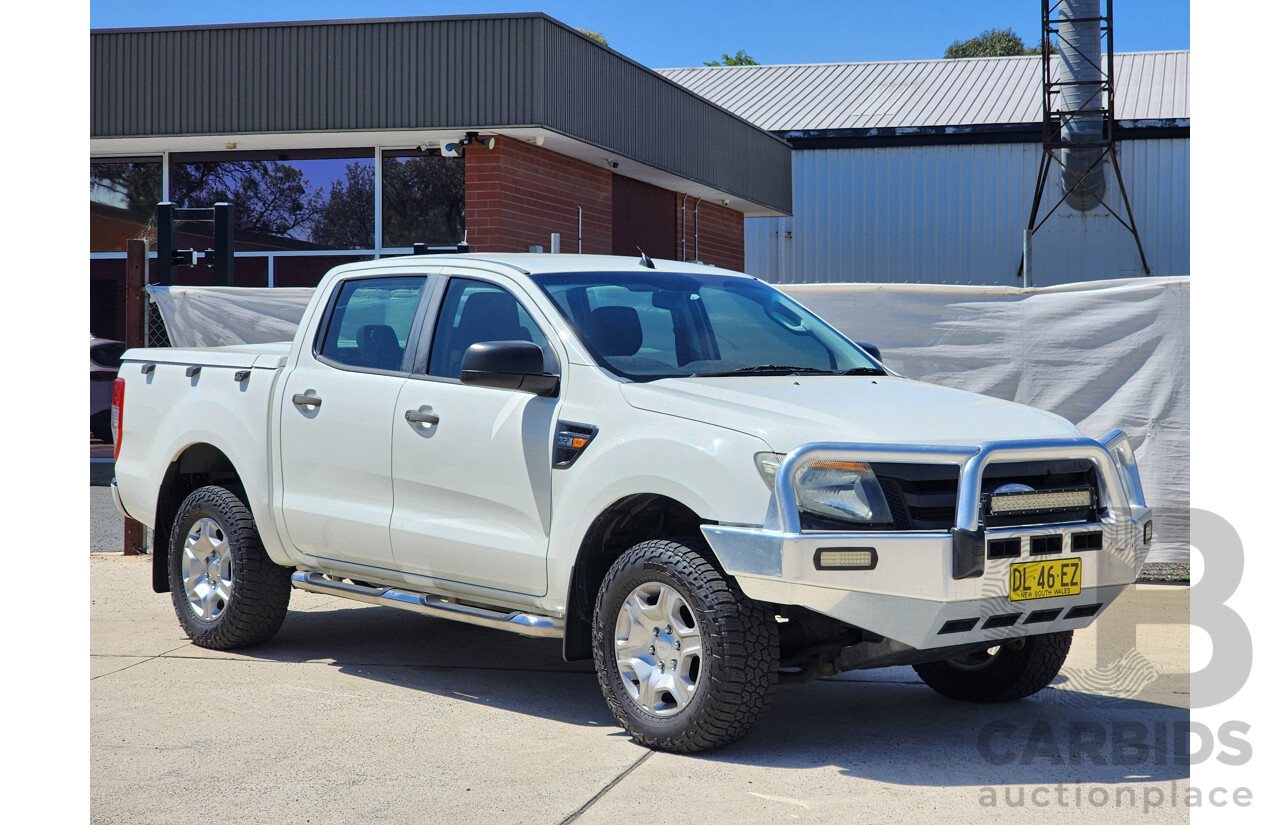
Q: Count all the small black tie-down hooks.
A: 3